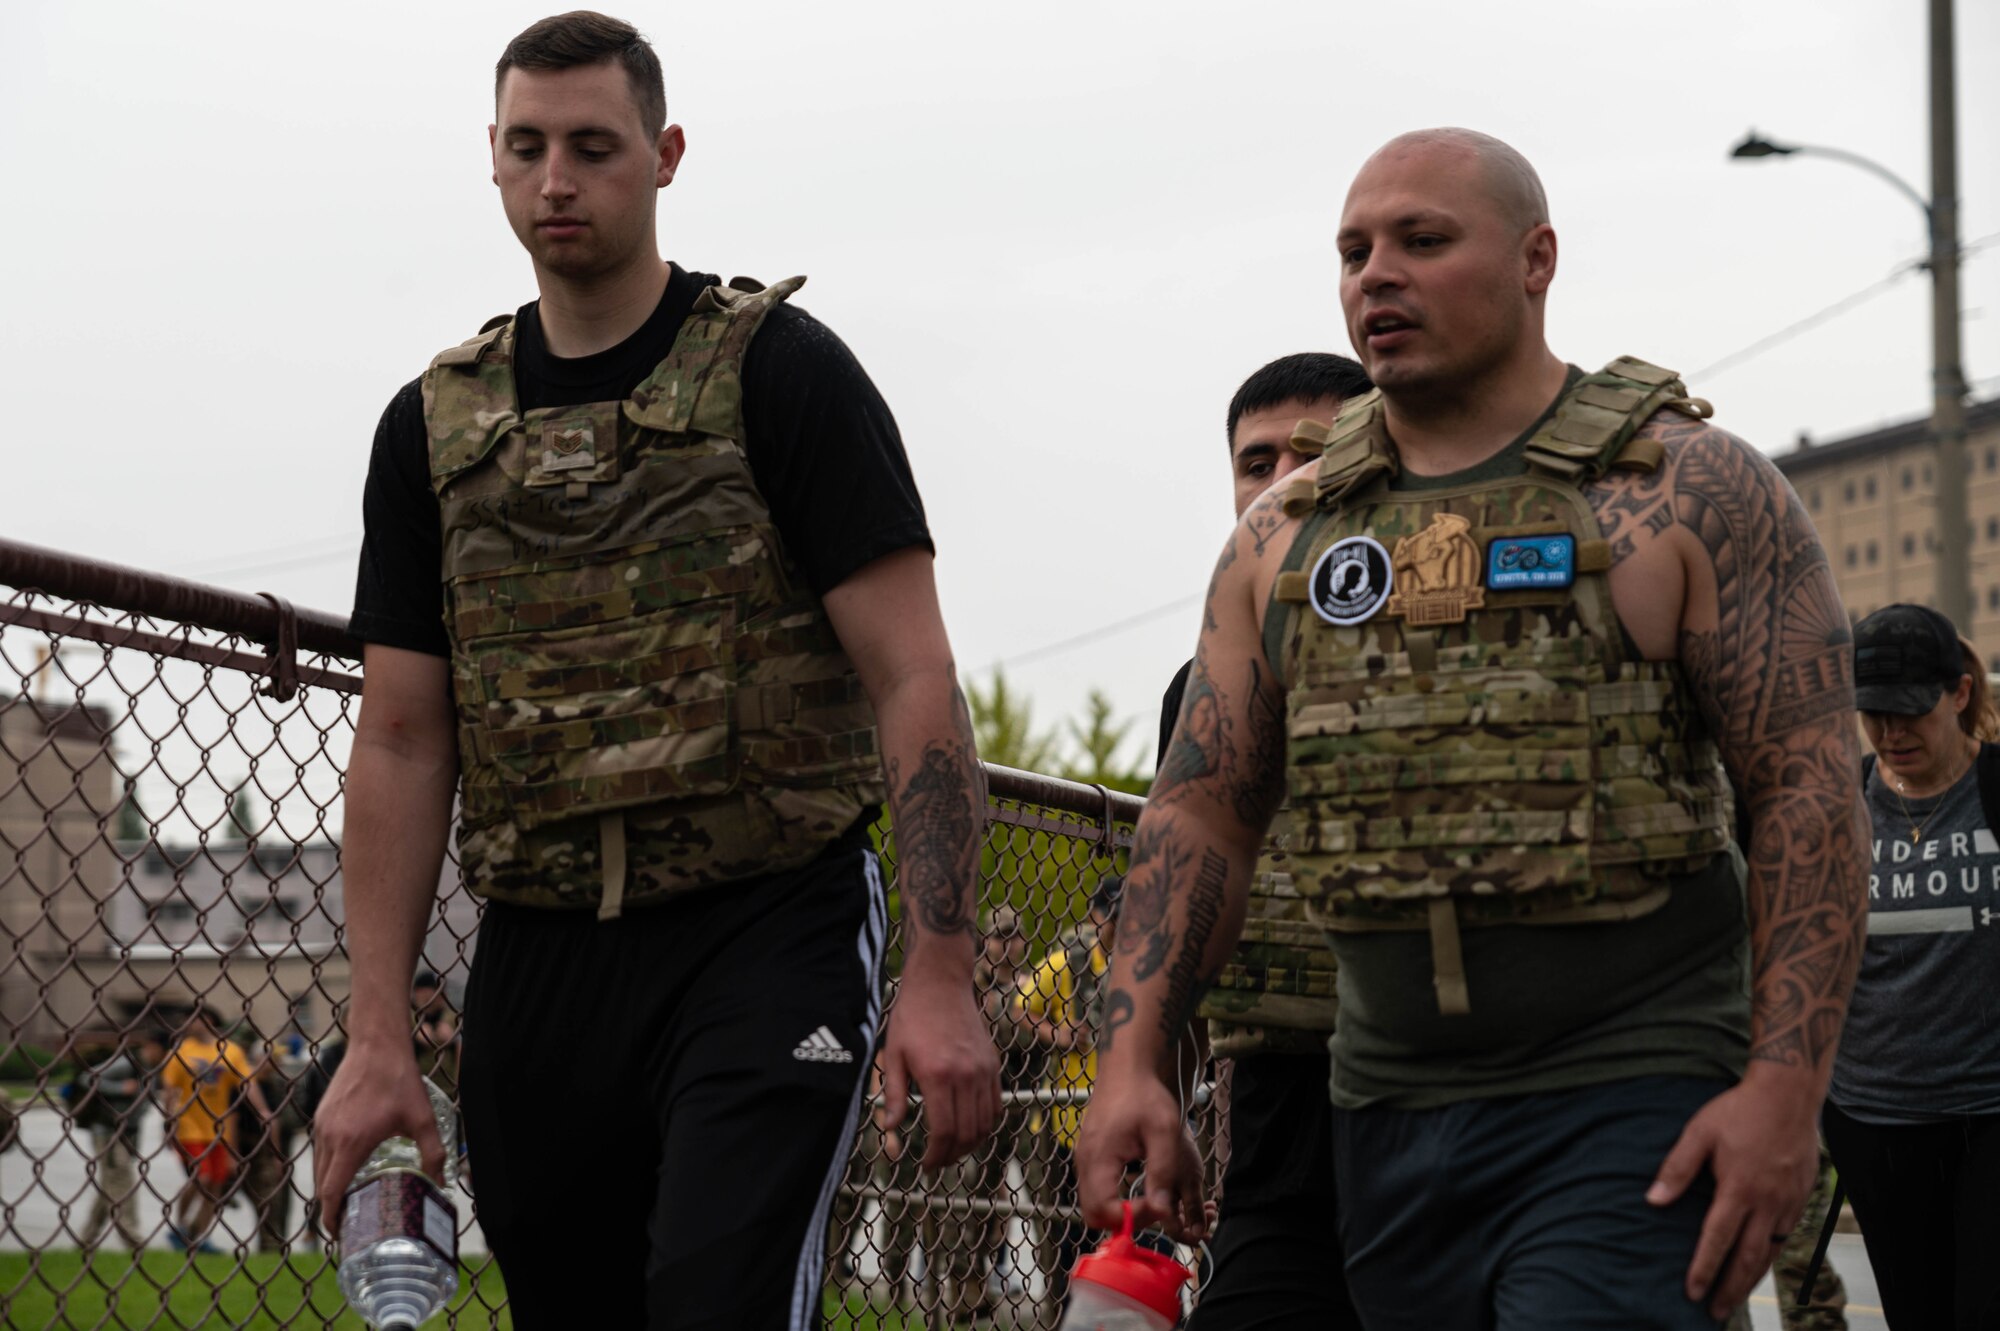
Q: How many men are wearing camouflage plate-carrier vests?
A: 3